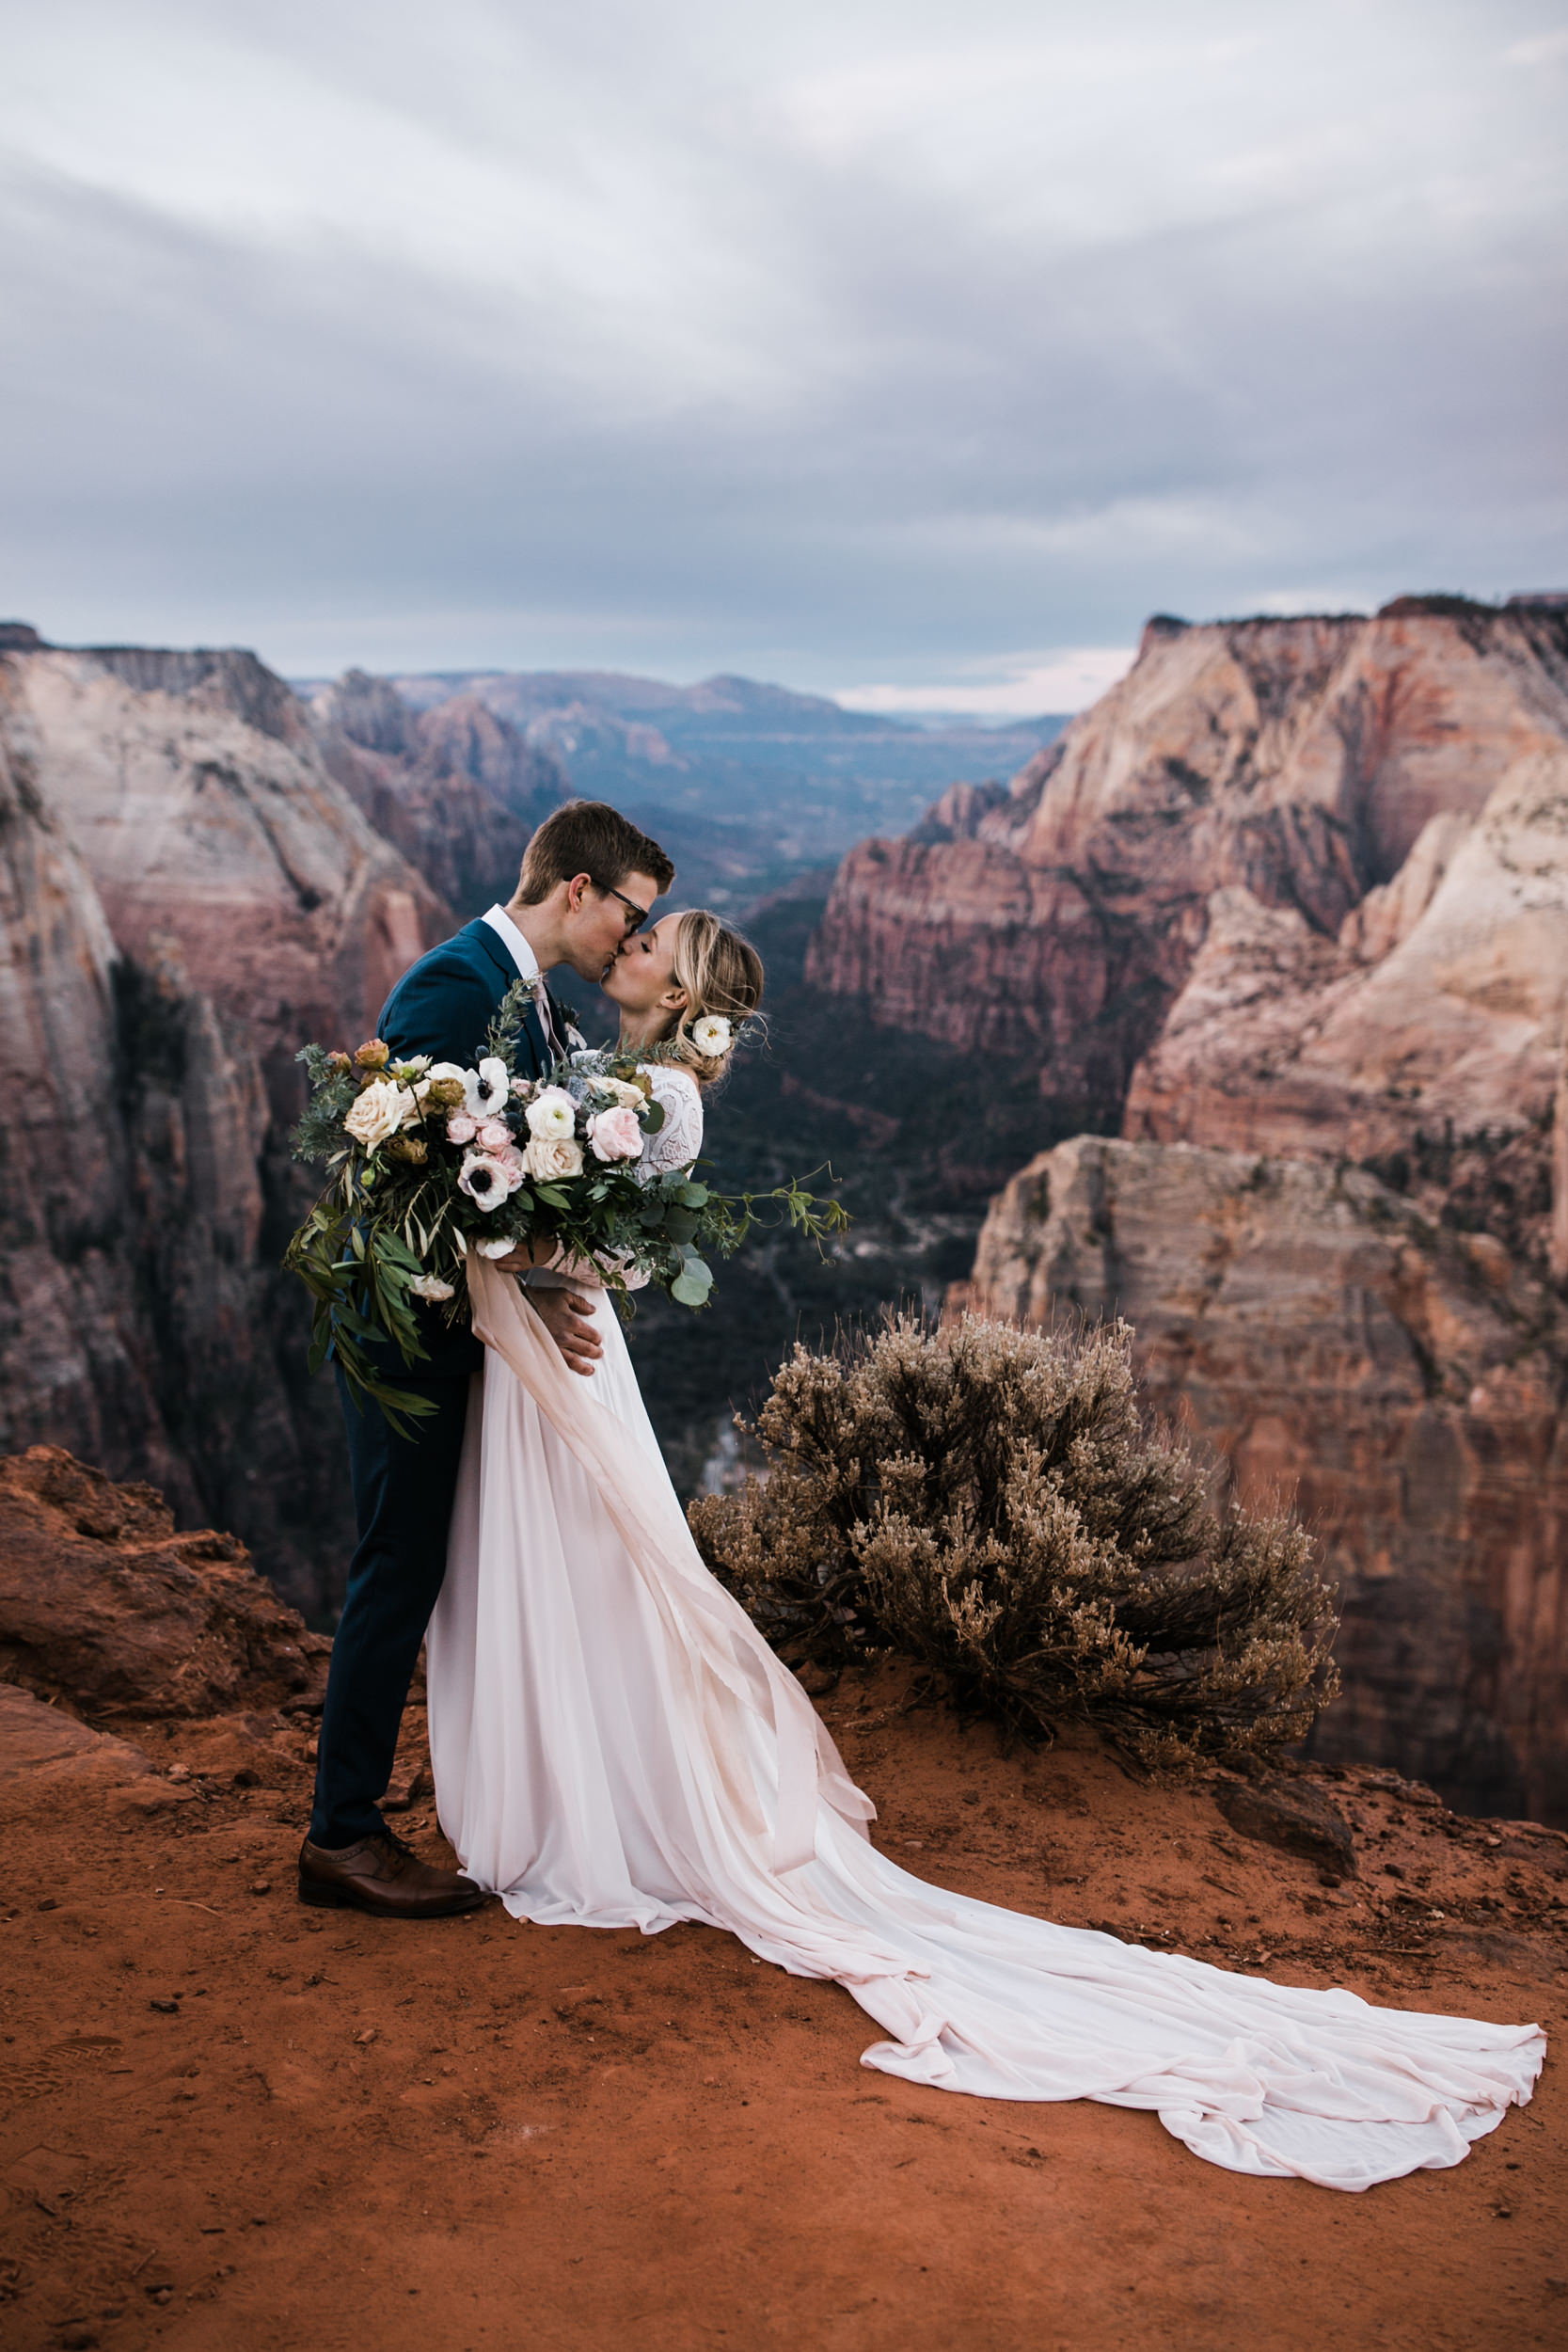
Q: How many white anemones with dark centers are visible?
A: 2